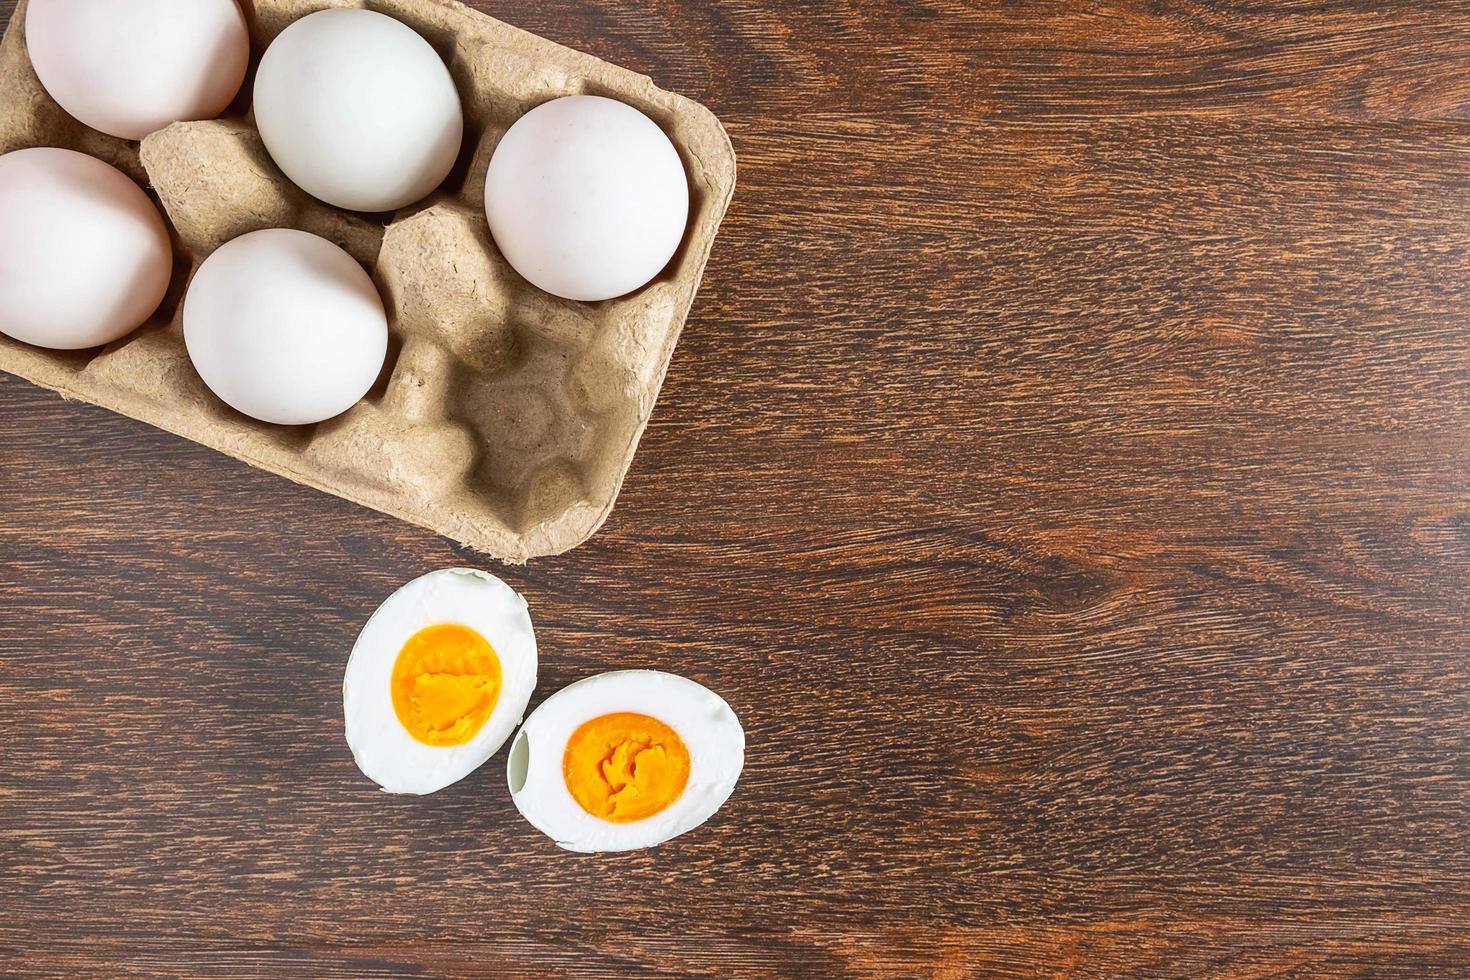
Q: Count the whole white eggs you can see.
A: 5